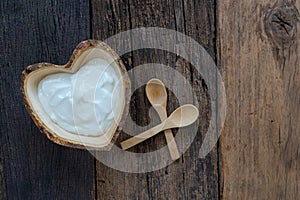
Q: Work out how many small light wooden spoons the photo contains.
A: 2